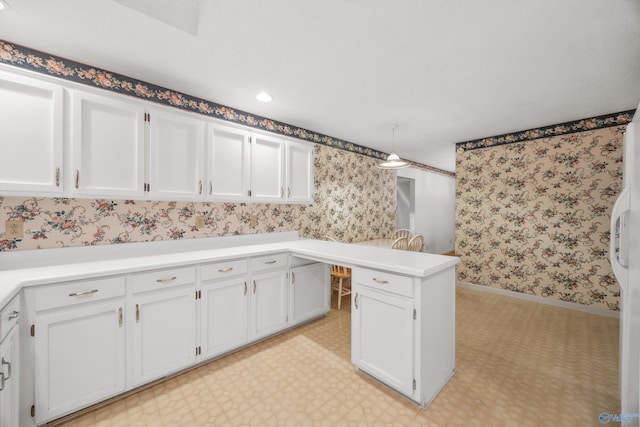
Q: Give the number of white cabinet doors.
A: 13